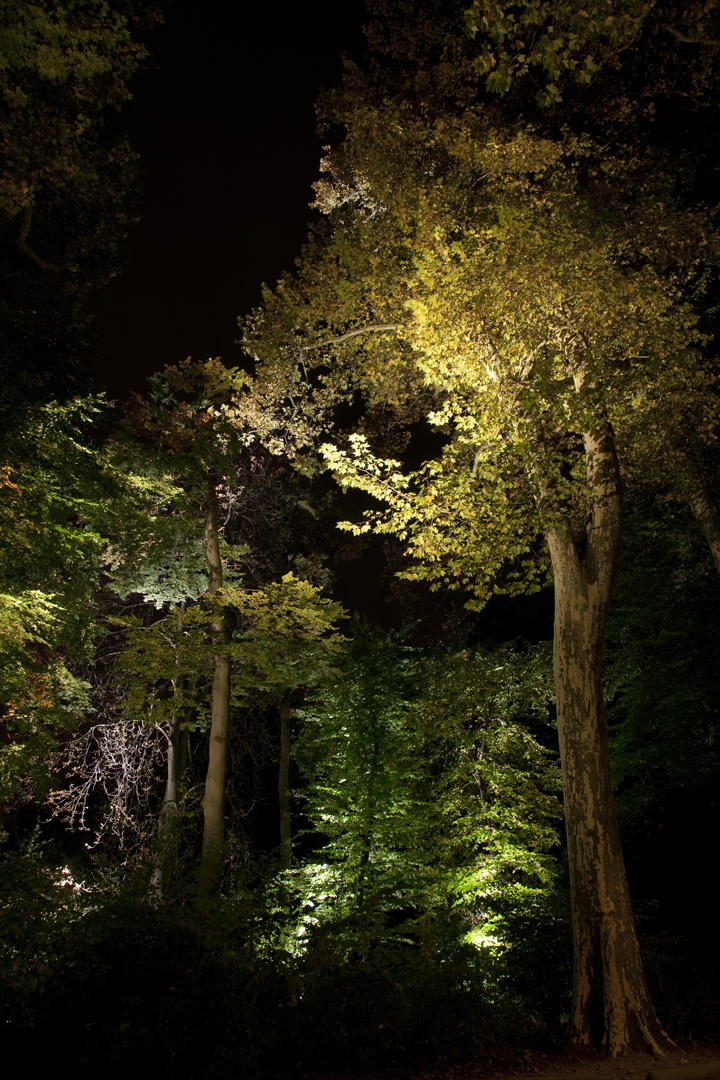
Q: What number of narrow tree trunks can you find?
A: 3